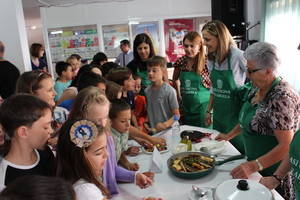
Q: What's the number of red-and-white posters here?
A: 1